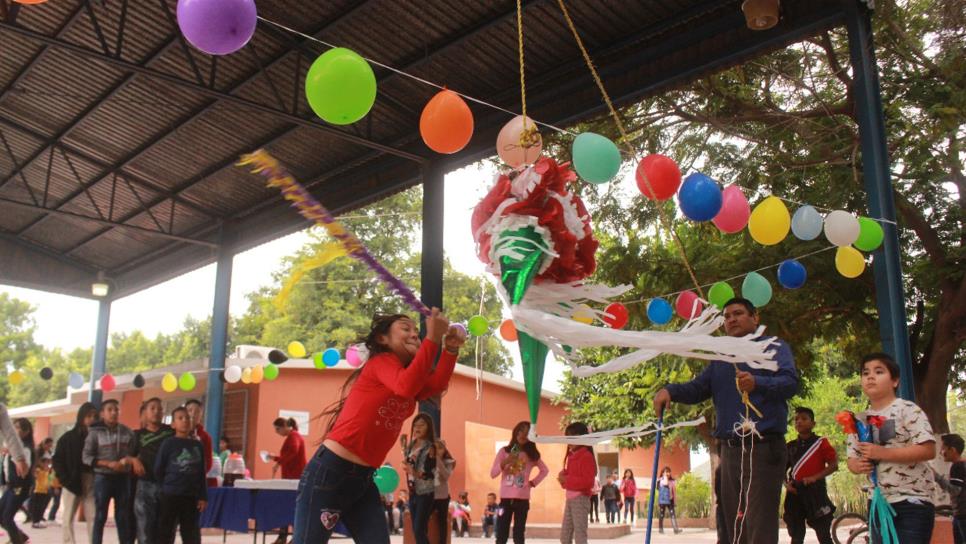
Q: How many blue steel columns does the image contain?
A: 4